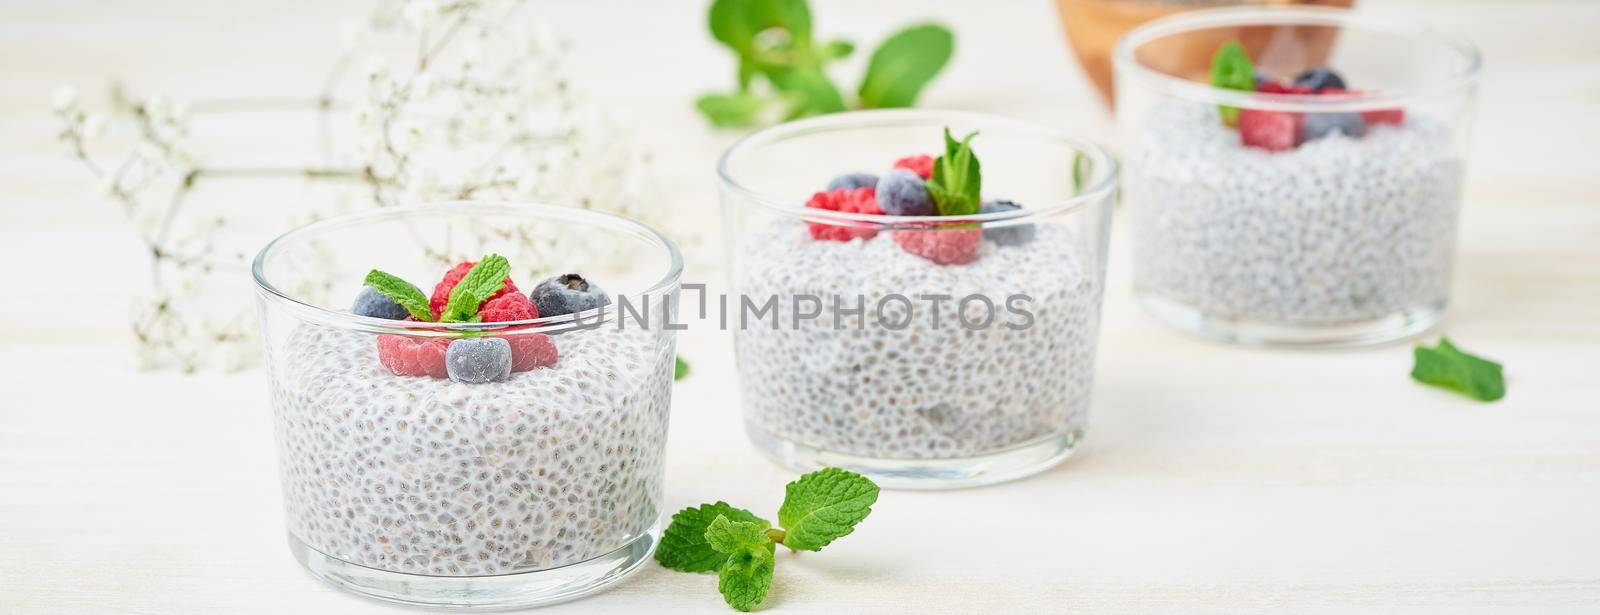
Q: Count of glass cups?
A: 3